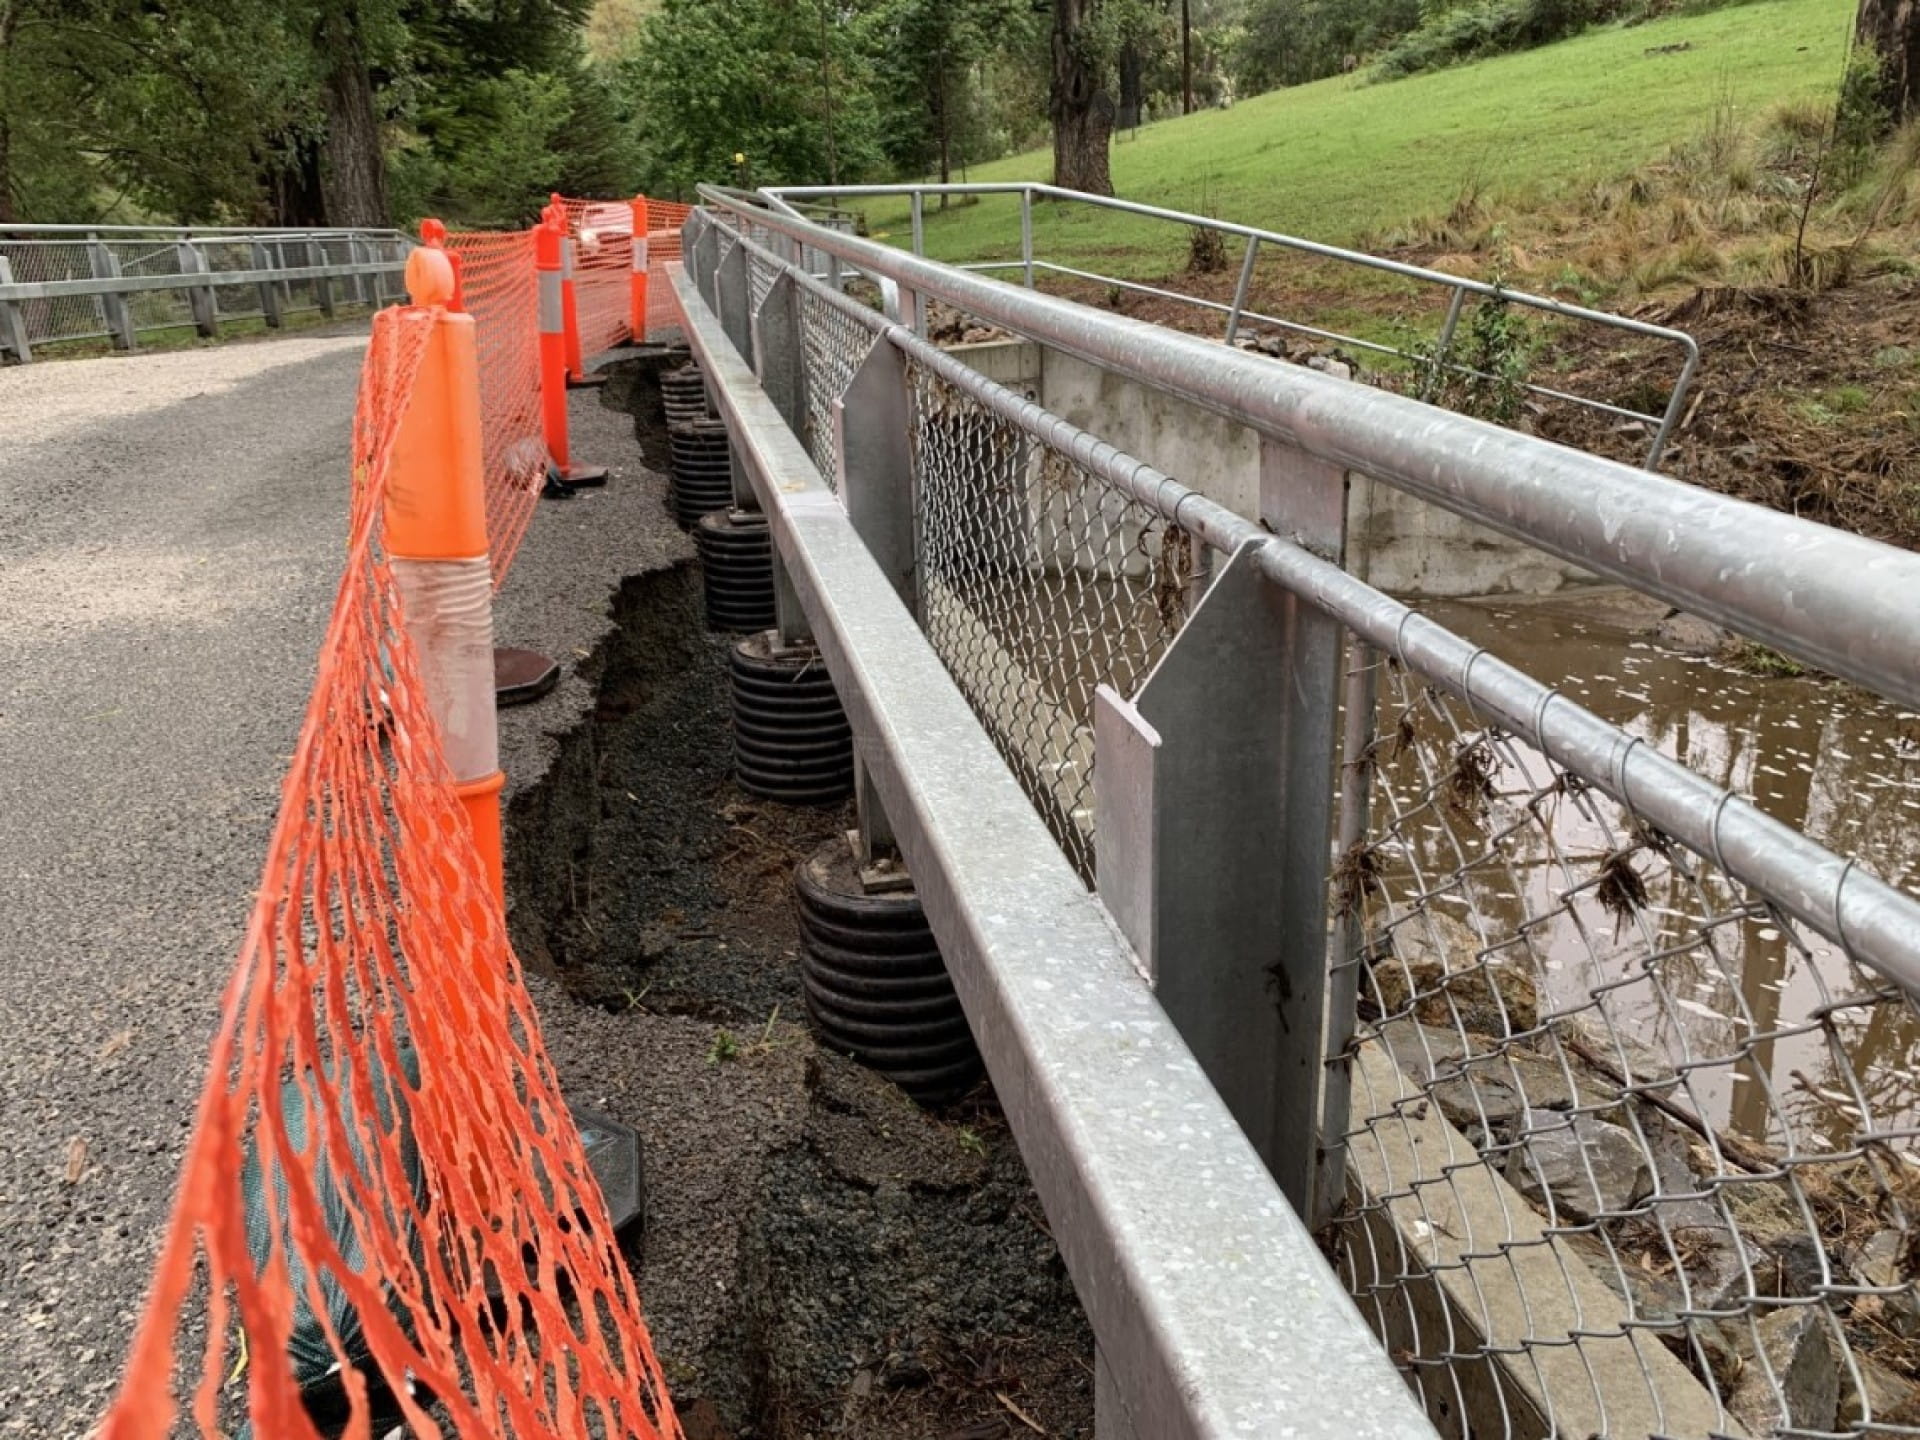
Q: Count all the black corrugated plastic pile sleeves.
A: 5